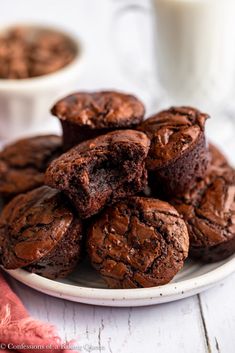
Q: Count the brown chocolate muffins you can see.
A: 8